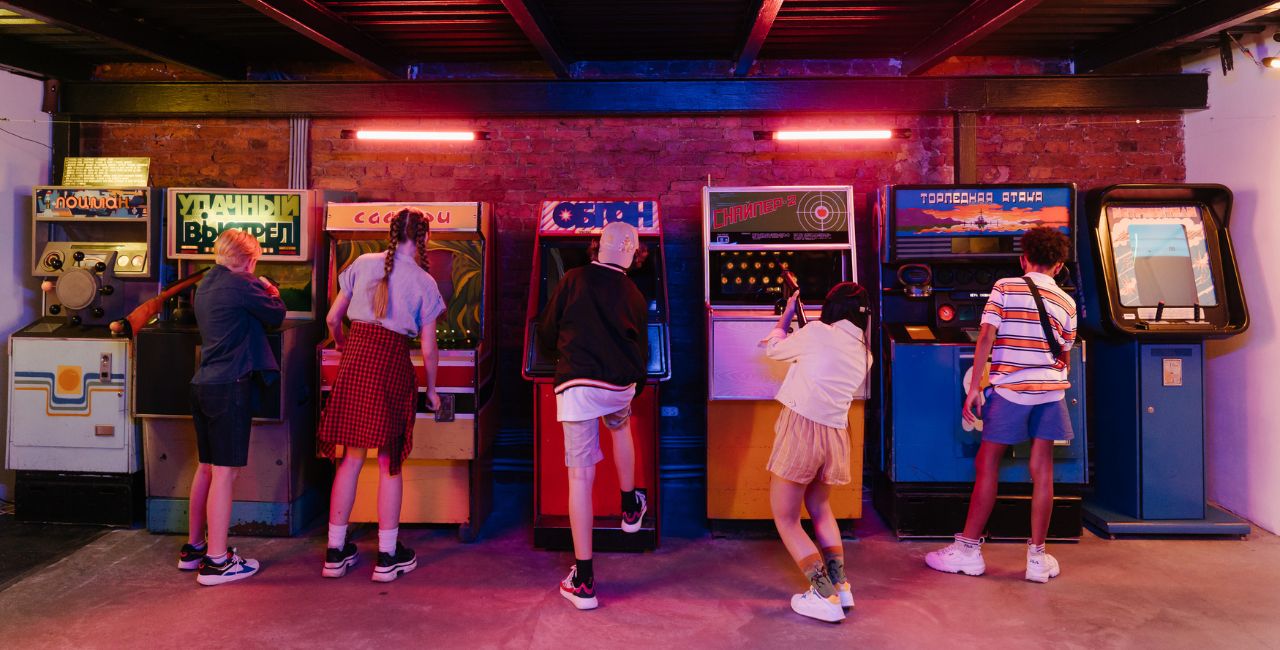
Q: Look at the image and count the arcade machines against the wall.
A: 7